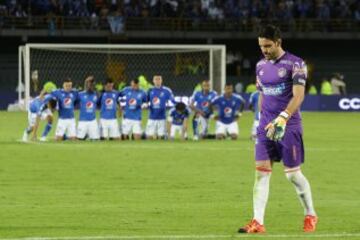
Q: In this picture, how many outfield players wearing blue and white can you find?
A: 10